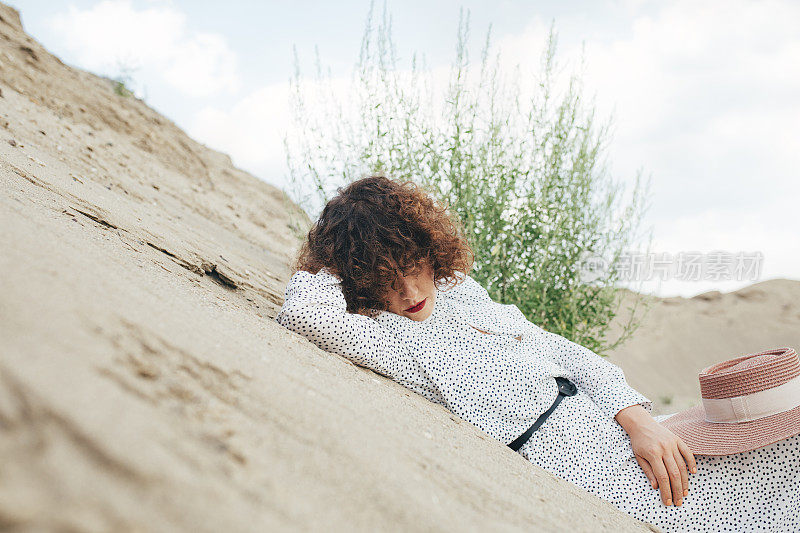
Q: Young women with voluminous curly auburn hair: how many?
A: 1